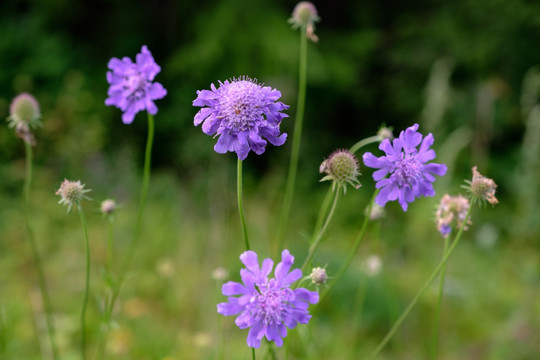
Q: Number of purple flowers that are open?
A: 4